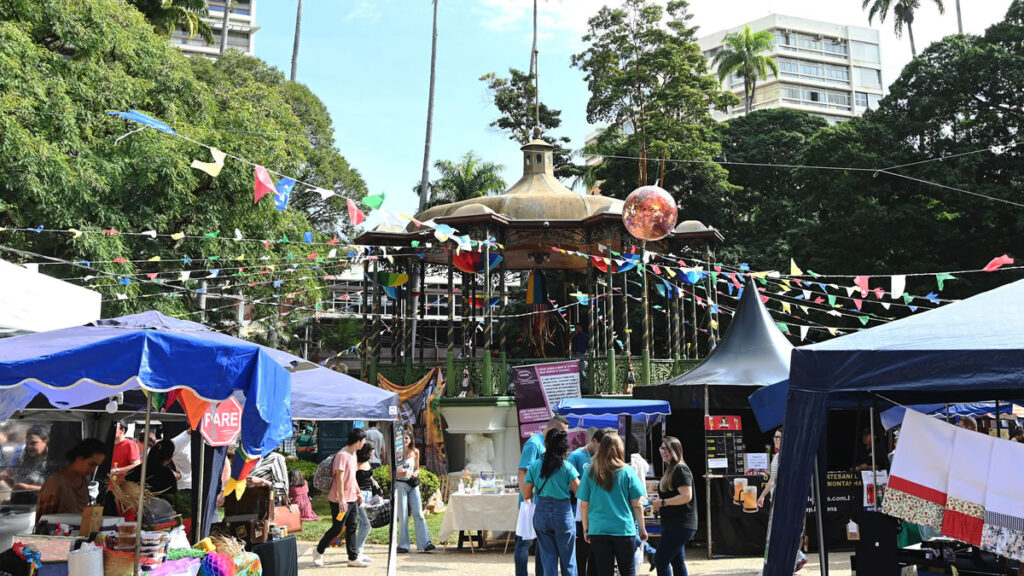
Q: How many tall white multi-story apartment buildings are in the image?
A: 2